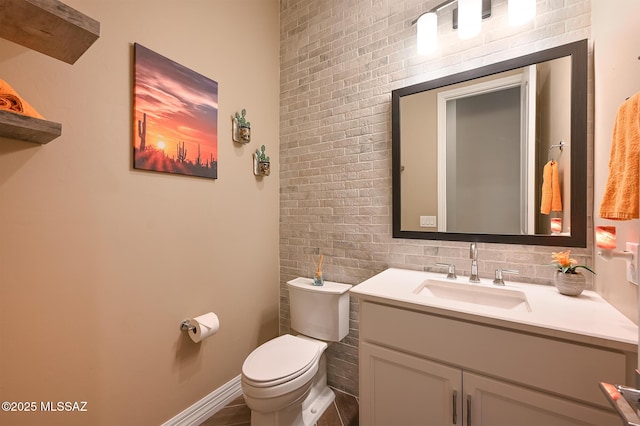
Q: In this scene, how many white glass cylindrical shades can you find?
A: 3